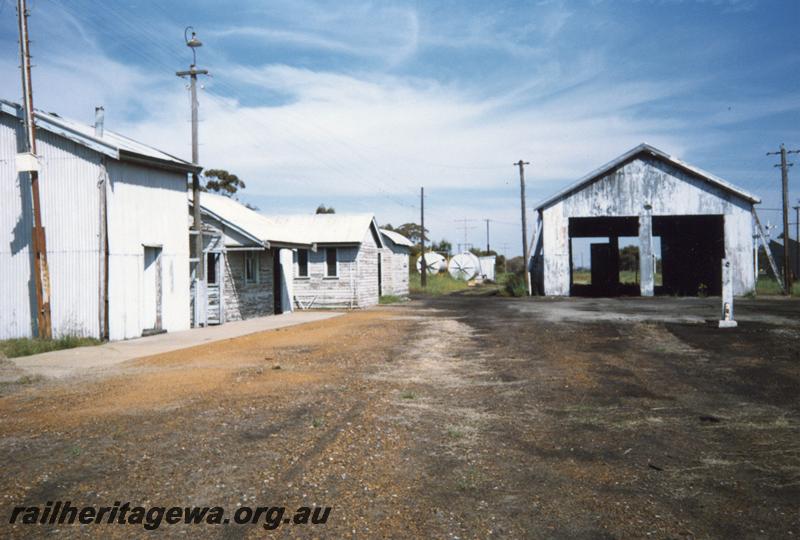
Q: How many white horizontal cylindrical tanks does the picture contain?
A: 2